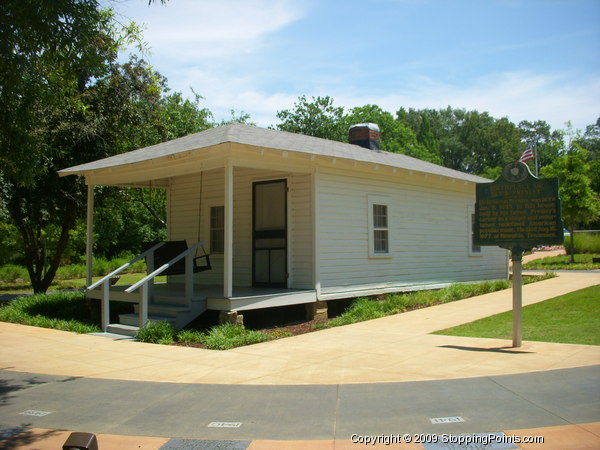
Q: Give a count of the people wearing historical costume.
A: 0